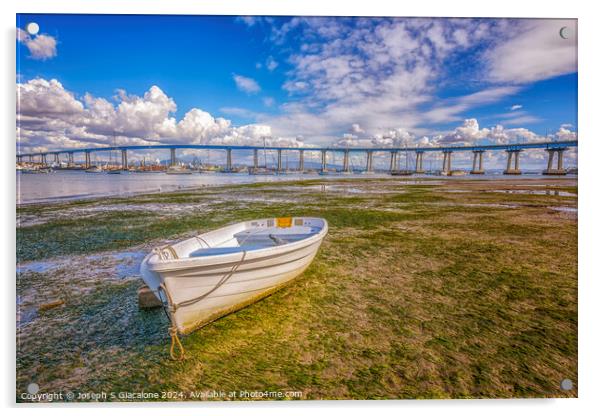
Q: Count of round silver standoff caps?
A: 4